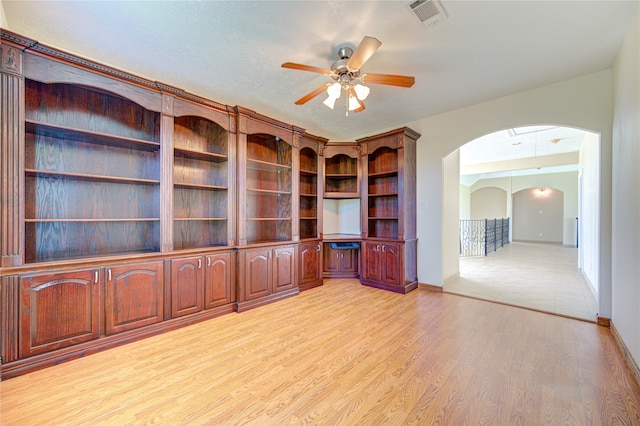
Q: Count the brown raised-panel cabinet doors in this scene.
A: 11